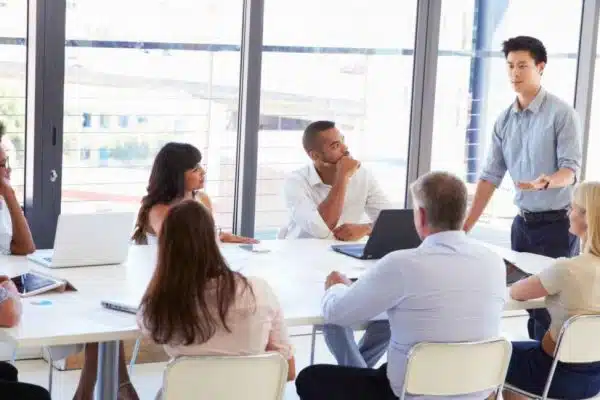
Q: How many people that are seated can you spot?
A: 7